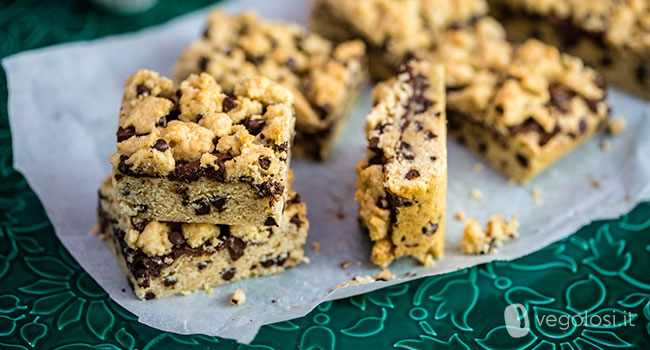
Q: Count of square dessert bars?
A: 7